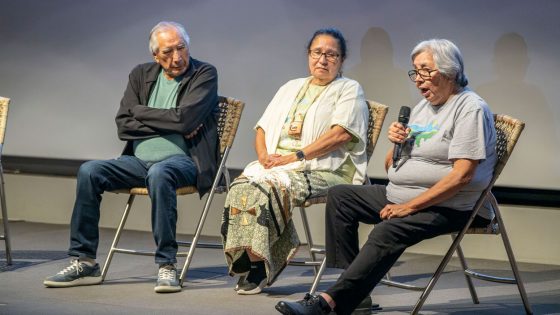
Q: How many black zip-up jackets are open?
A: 1